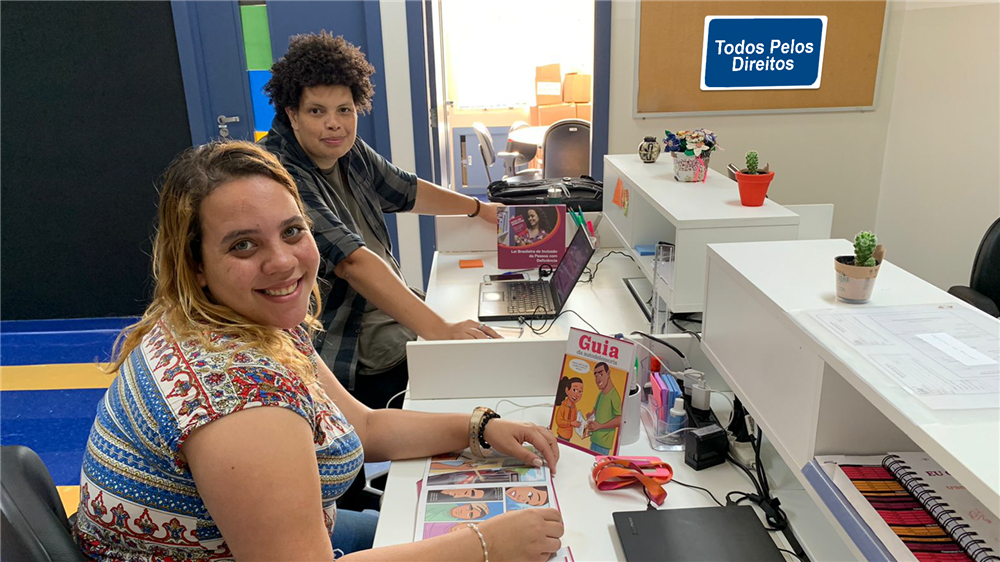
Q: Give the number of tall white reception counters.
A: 2